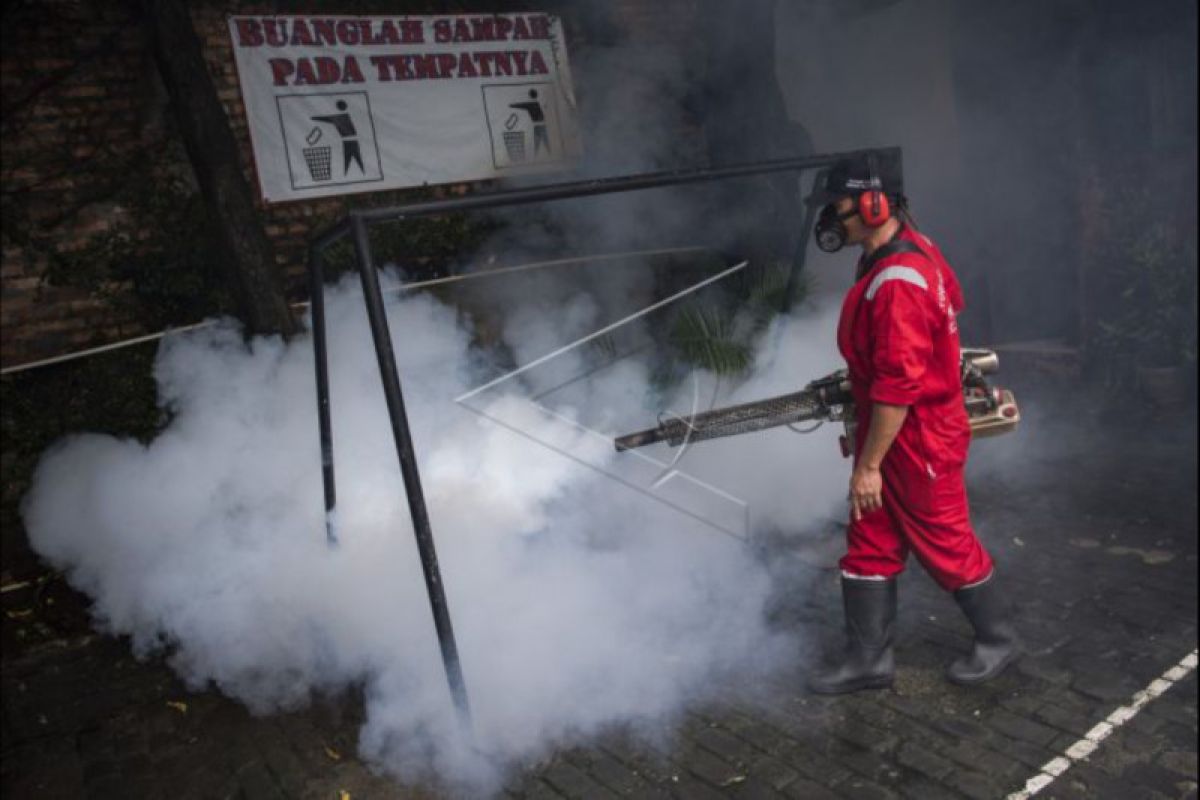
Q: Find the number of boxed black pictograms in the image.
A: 2